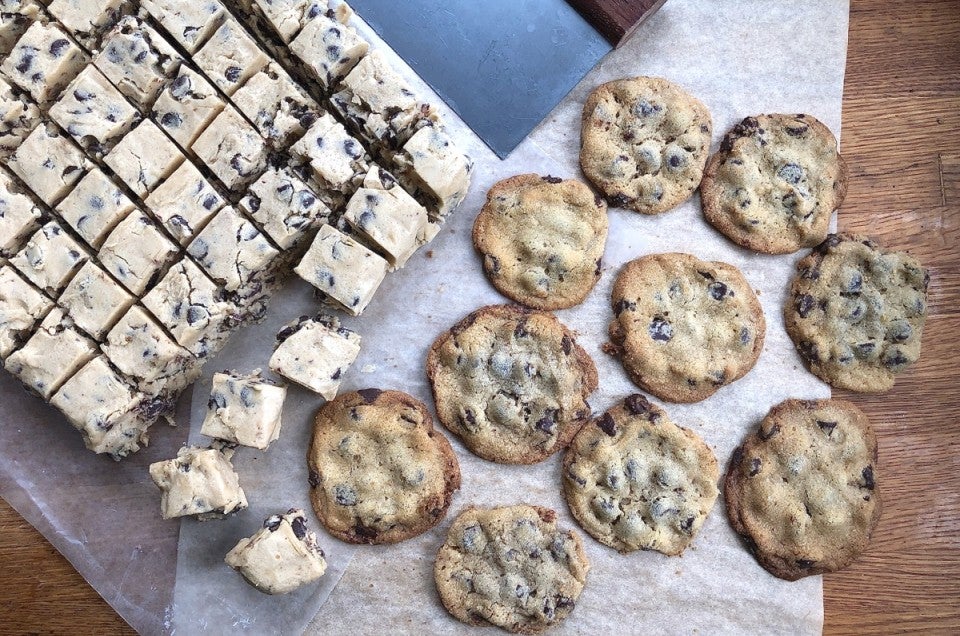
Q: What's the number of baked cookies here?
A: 10